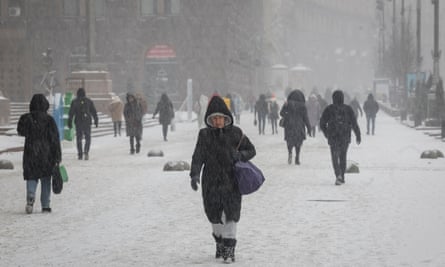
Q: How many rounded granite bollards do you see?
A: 5